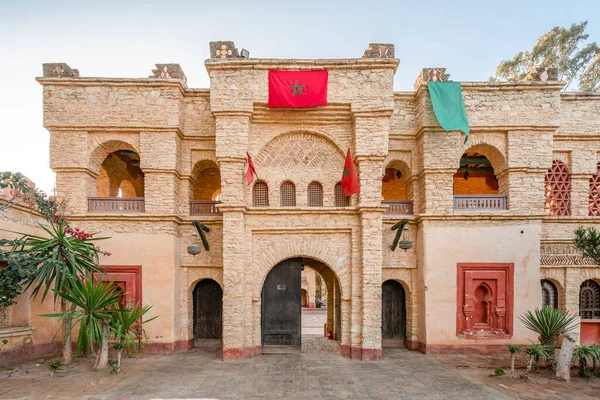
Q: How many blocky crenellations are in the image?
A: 6